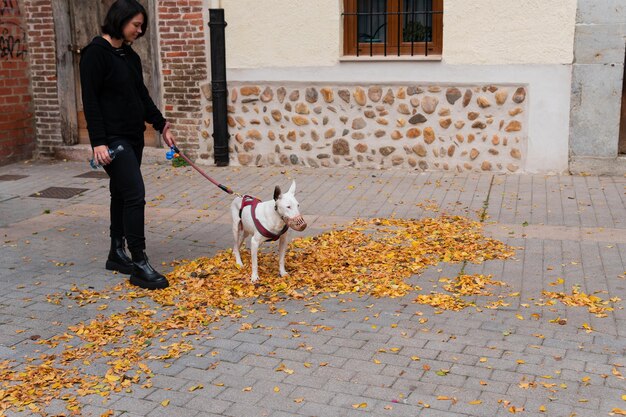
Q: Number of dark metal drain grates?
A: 3